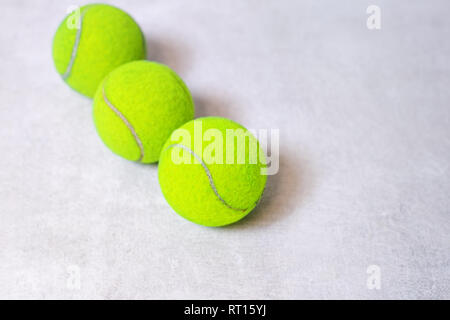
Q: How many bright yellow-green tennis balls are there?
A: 3